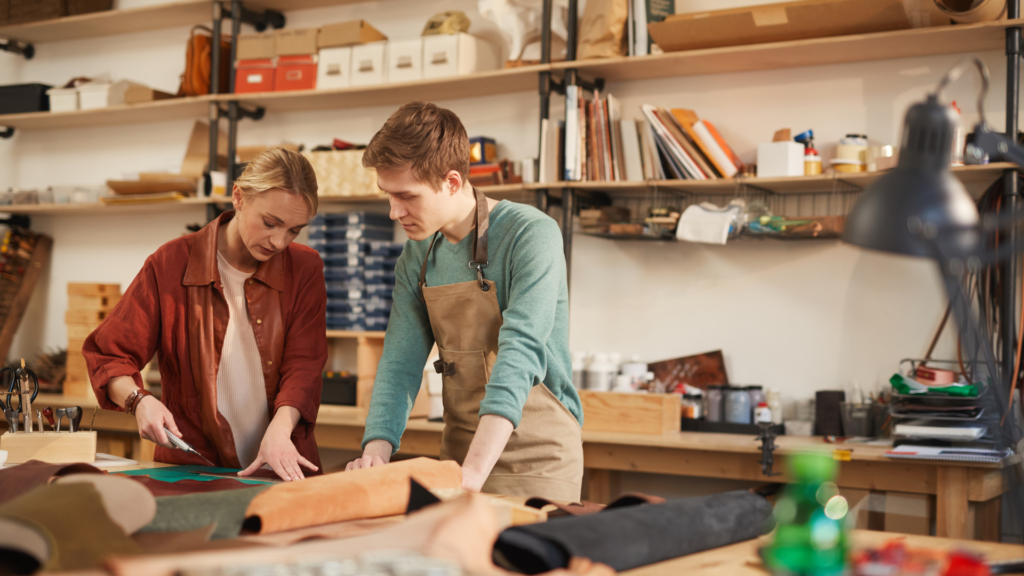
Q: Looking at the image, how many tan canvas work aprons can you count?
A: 1